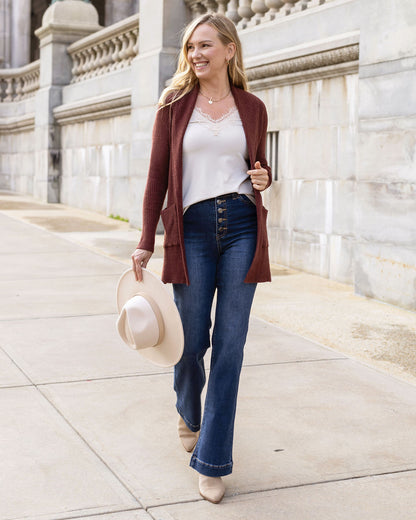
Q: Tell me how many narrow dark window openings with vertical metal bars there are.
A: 1